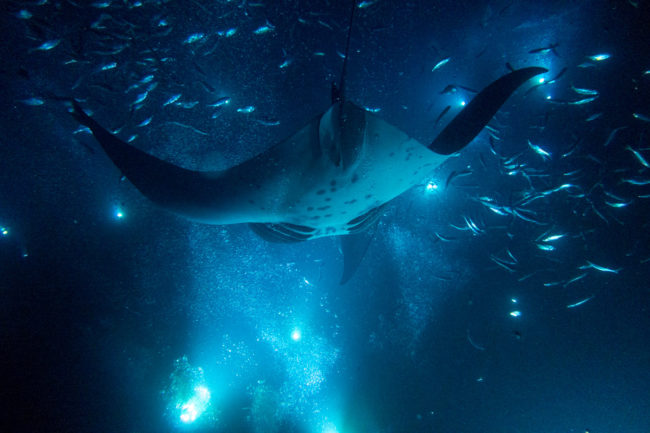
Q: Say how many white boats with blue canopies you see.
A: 0